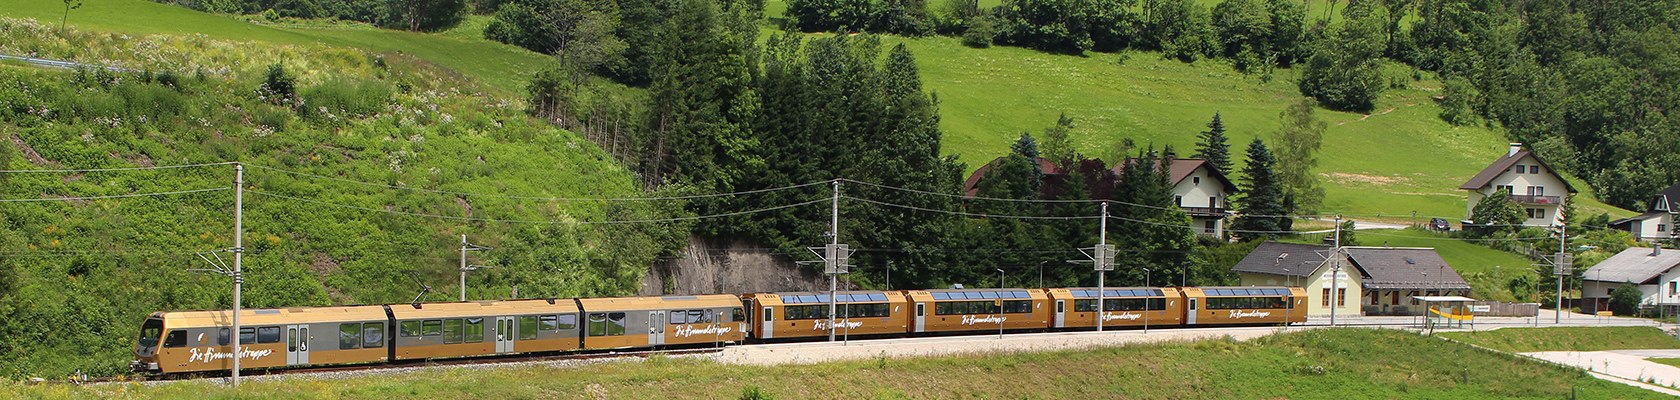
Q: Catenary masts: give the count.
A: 6